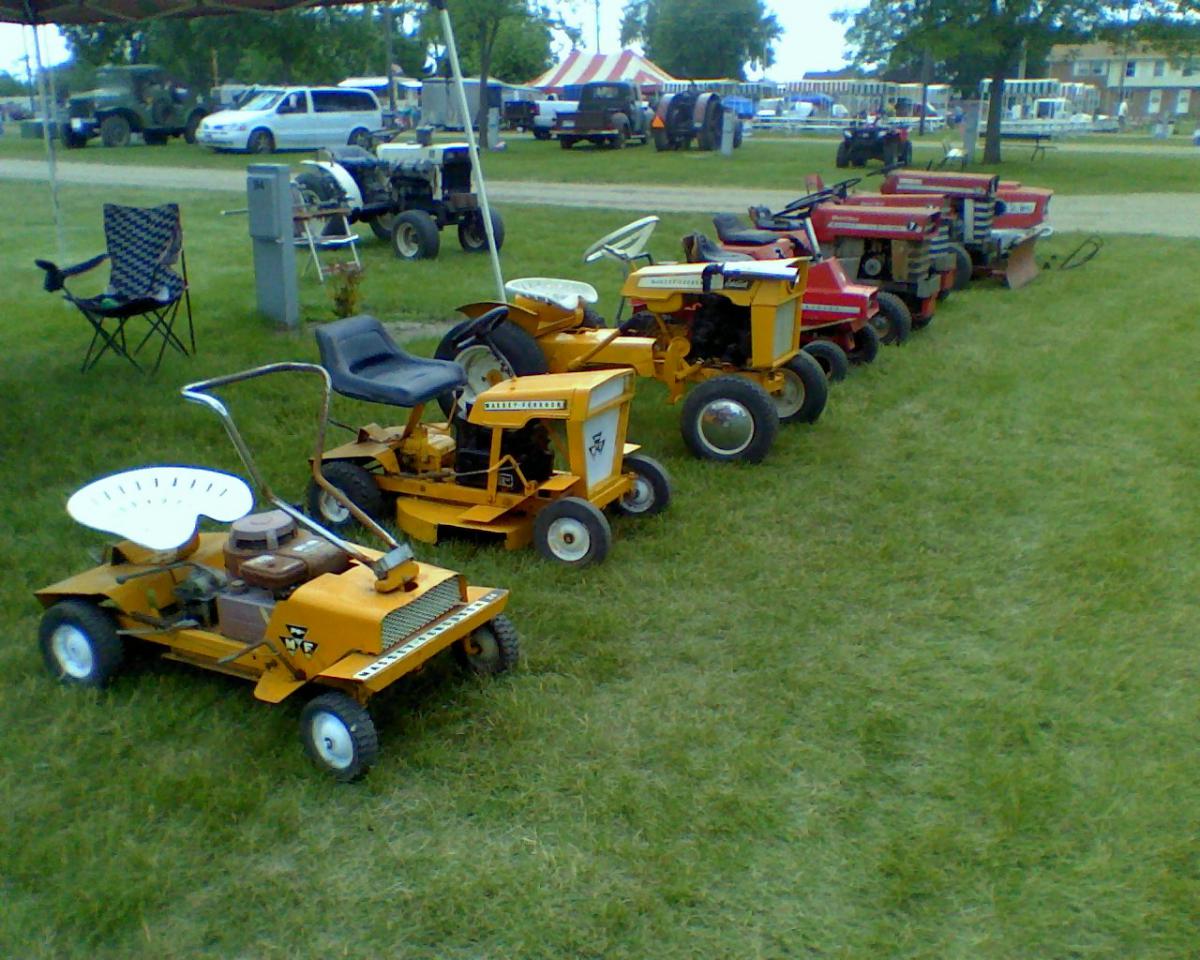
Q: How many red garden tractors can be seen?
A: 5